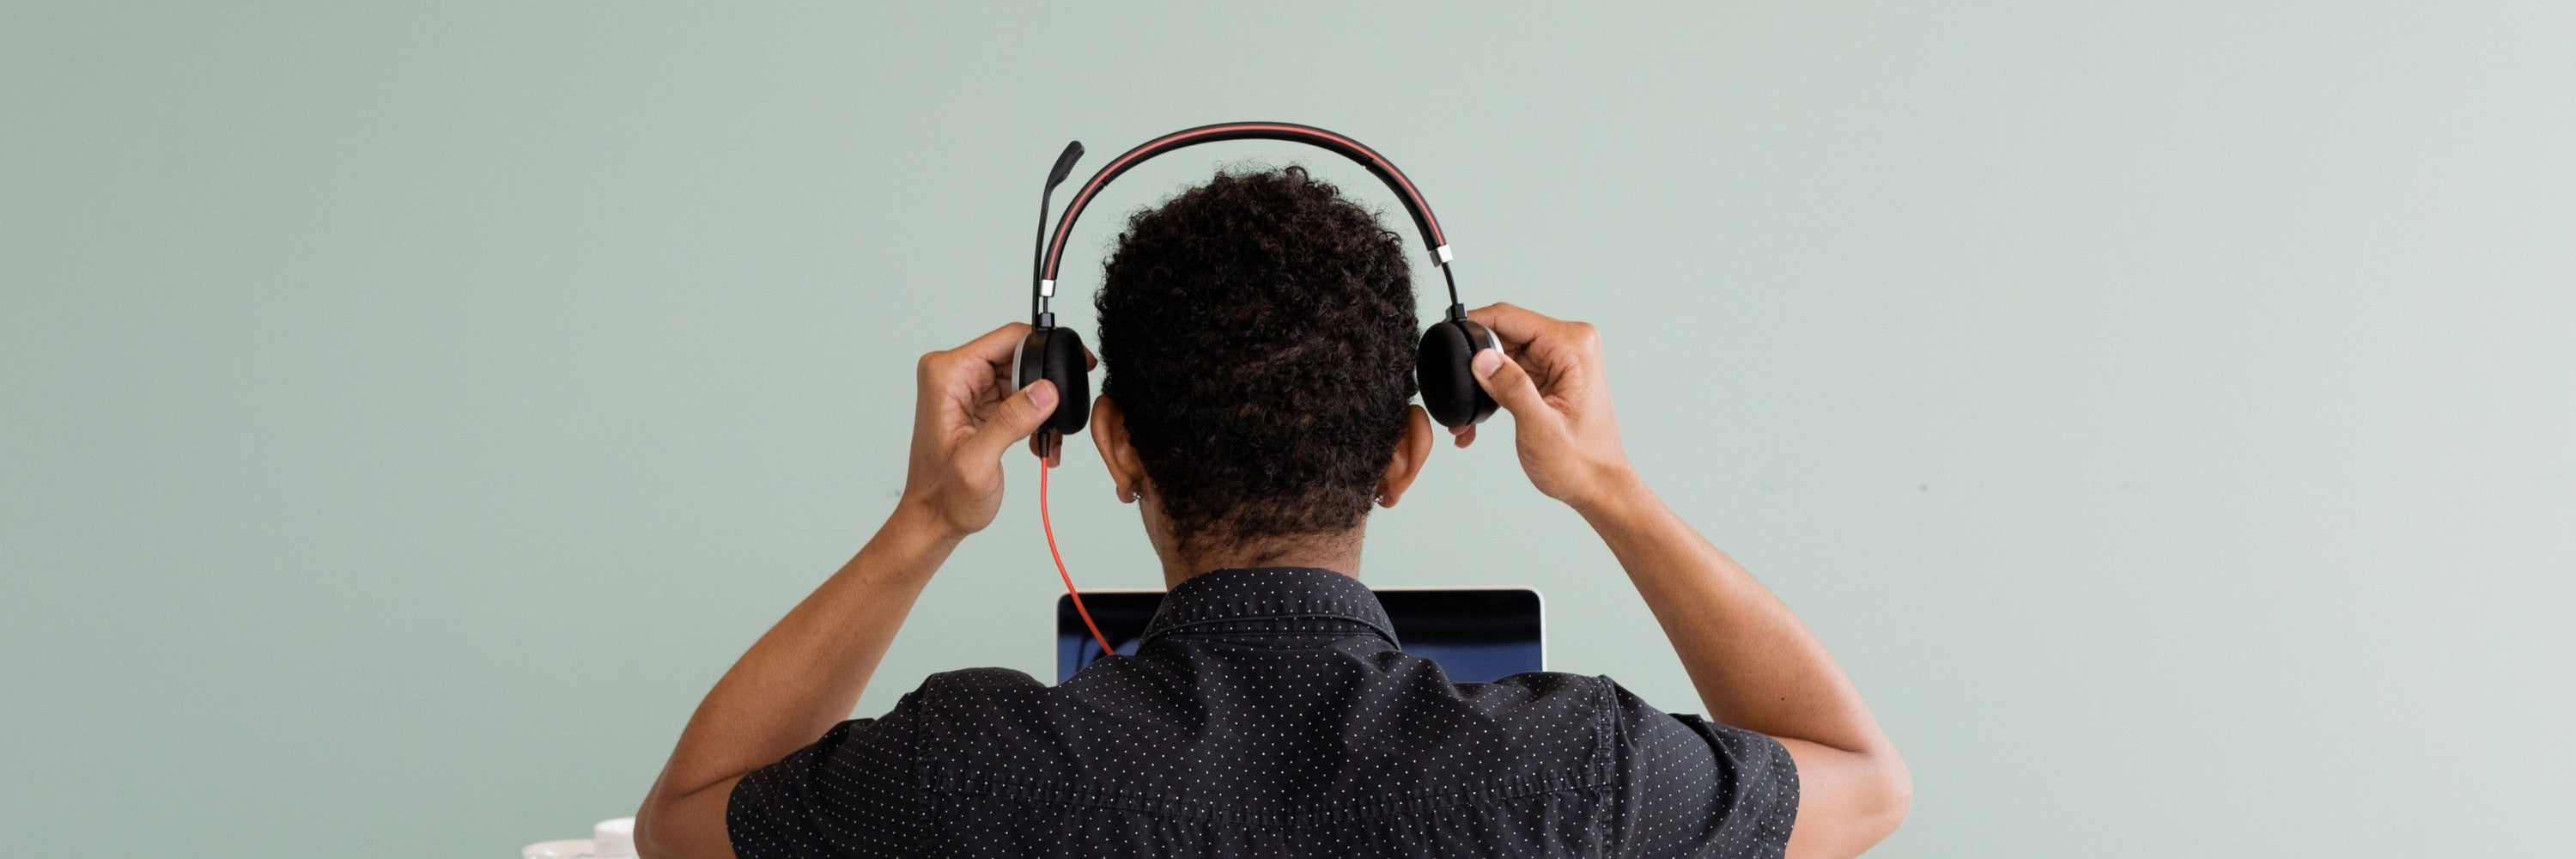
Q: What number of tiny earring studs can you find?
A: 2